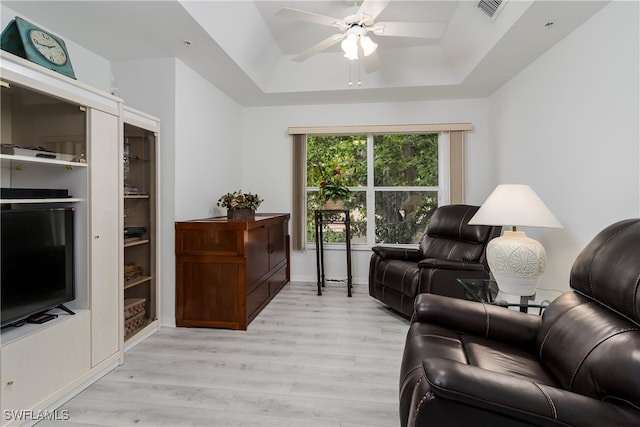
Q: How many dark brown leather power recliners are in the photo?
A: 2